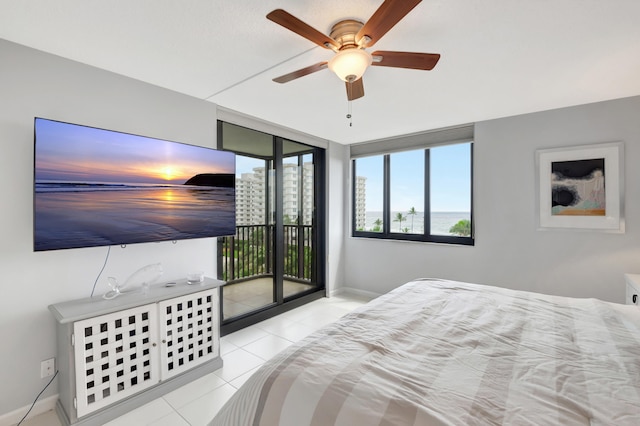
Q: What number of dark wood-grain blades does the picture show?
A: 5